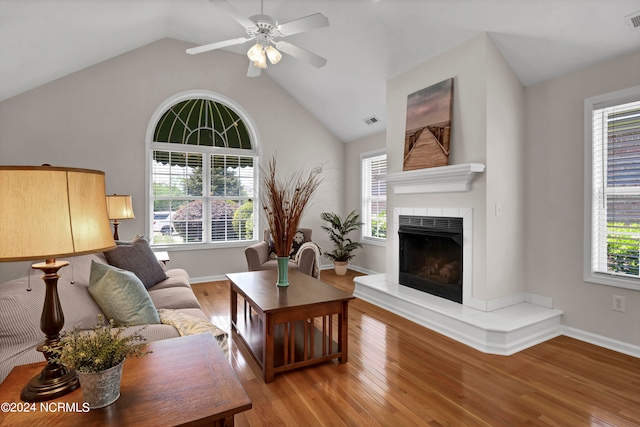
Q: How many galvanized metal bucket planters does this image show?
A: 1